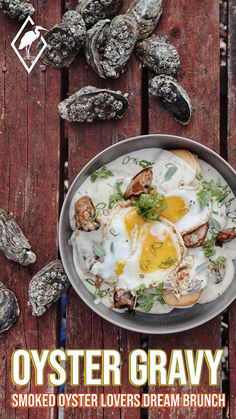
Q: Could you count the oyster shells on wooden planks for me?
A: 11